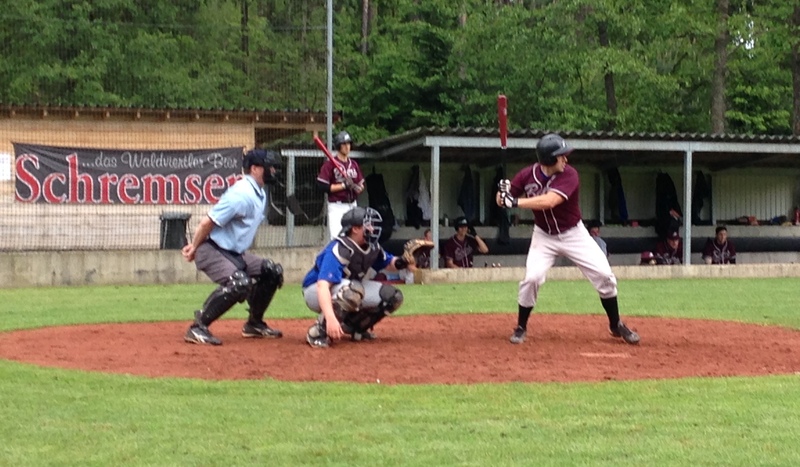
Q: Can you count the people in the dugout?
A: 5